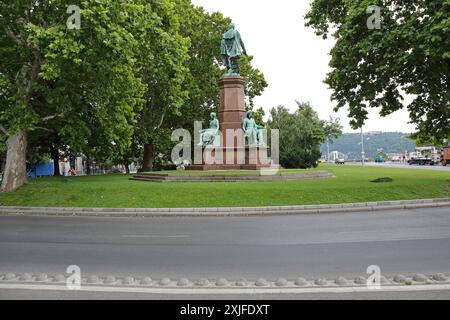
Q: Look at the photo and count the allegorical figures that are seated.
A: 2